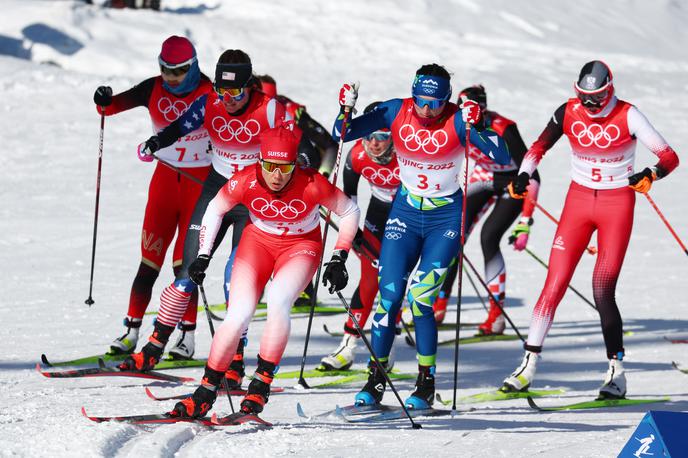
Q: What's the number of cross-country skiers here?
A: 8